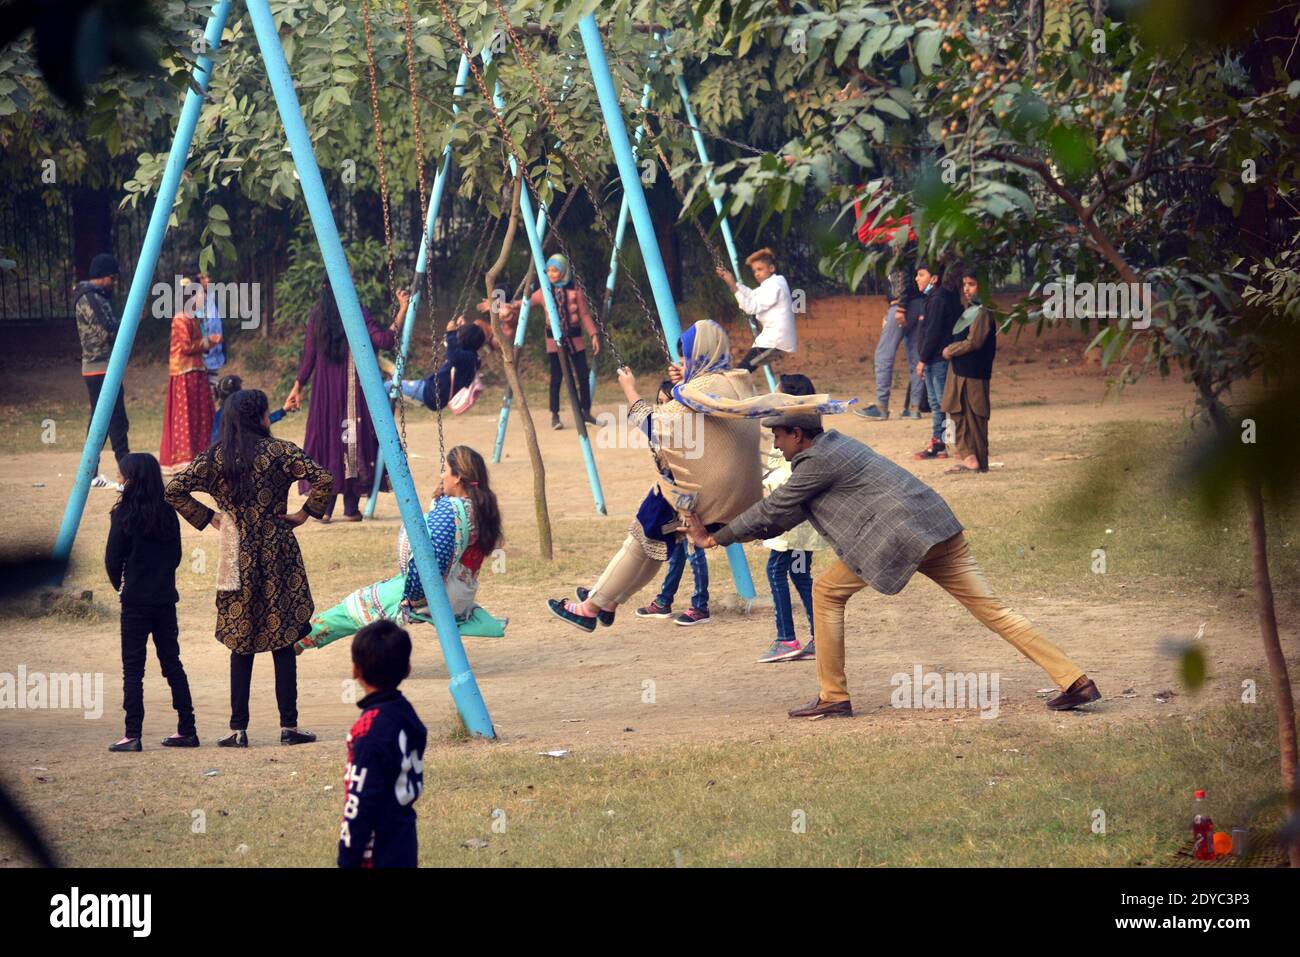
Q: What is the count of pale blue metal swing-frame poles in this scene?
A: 8